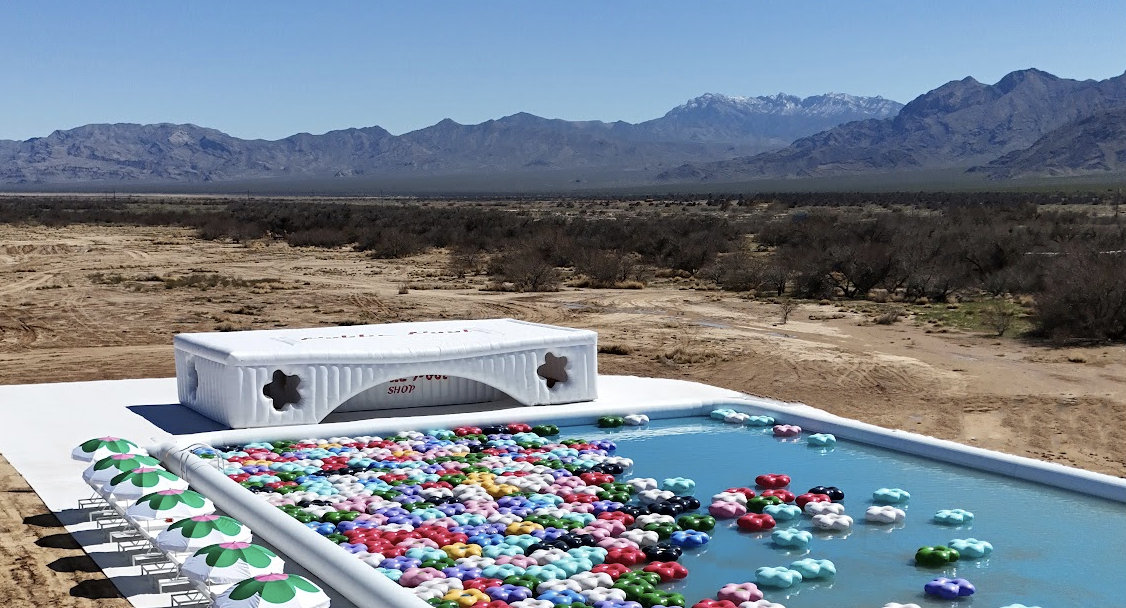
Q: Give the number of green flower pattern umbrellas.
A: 7